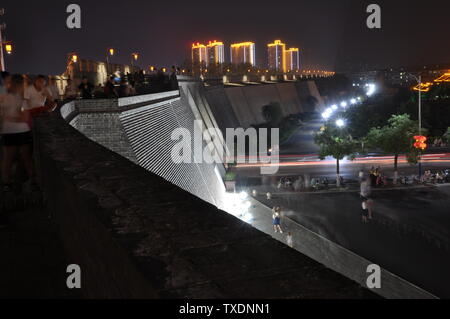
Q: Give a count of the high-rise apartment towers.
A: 5